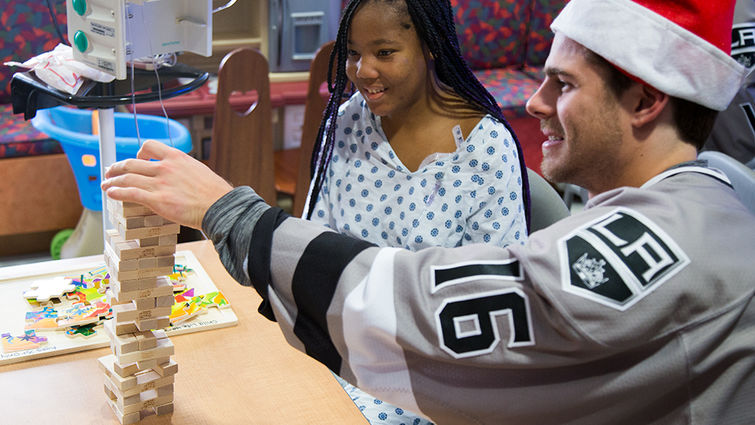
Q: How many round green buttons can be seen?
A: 2